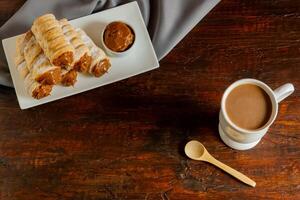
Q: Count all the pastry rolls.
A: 6